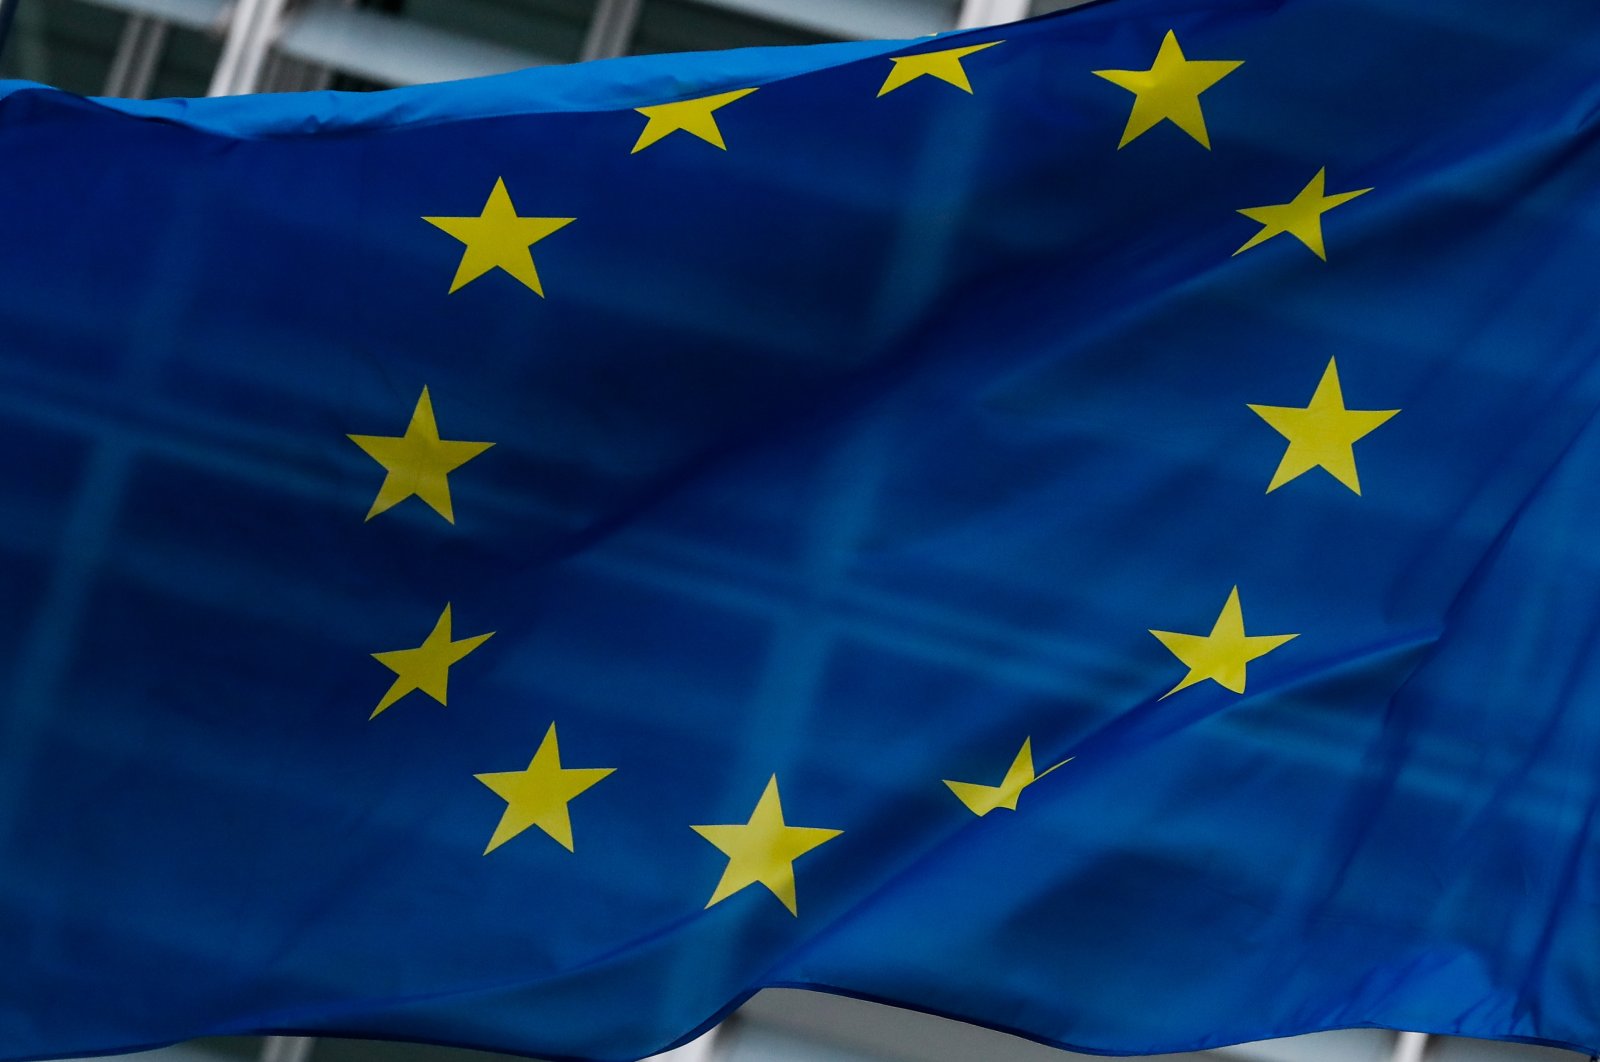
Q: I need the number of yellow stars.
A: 12